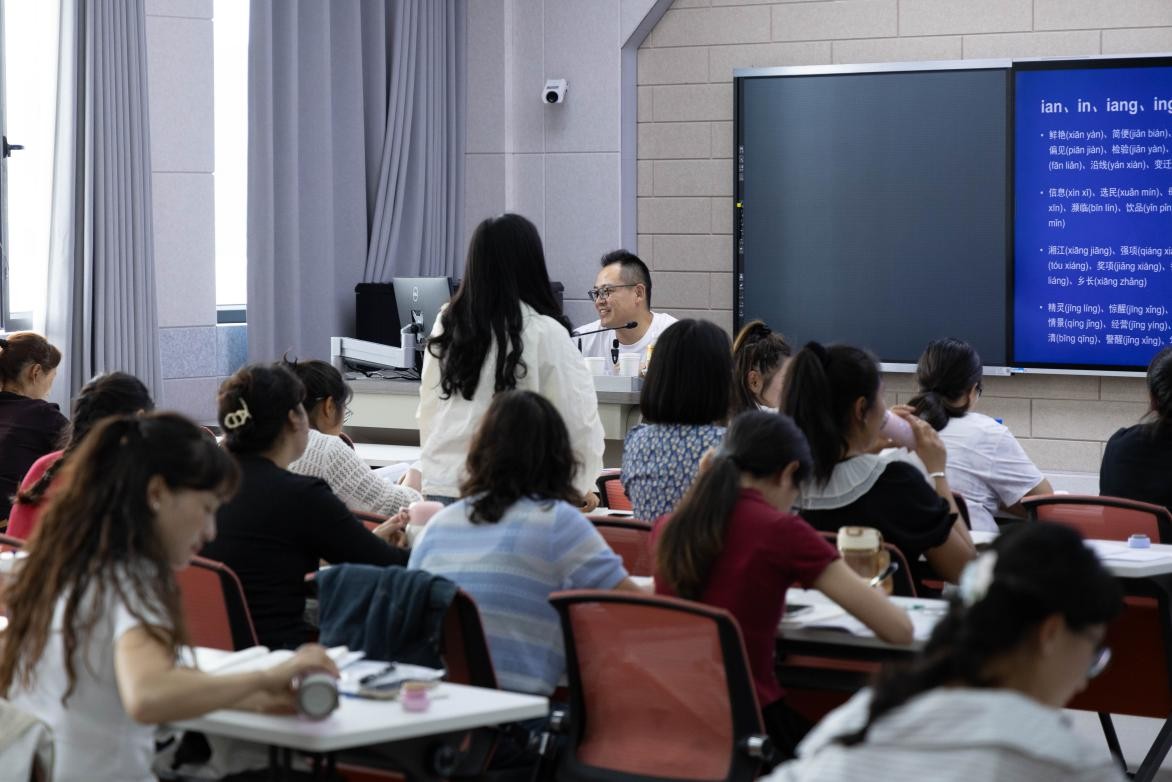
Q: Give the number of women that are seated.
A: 13